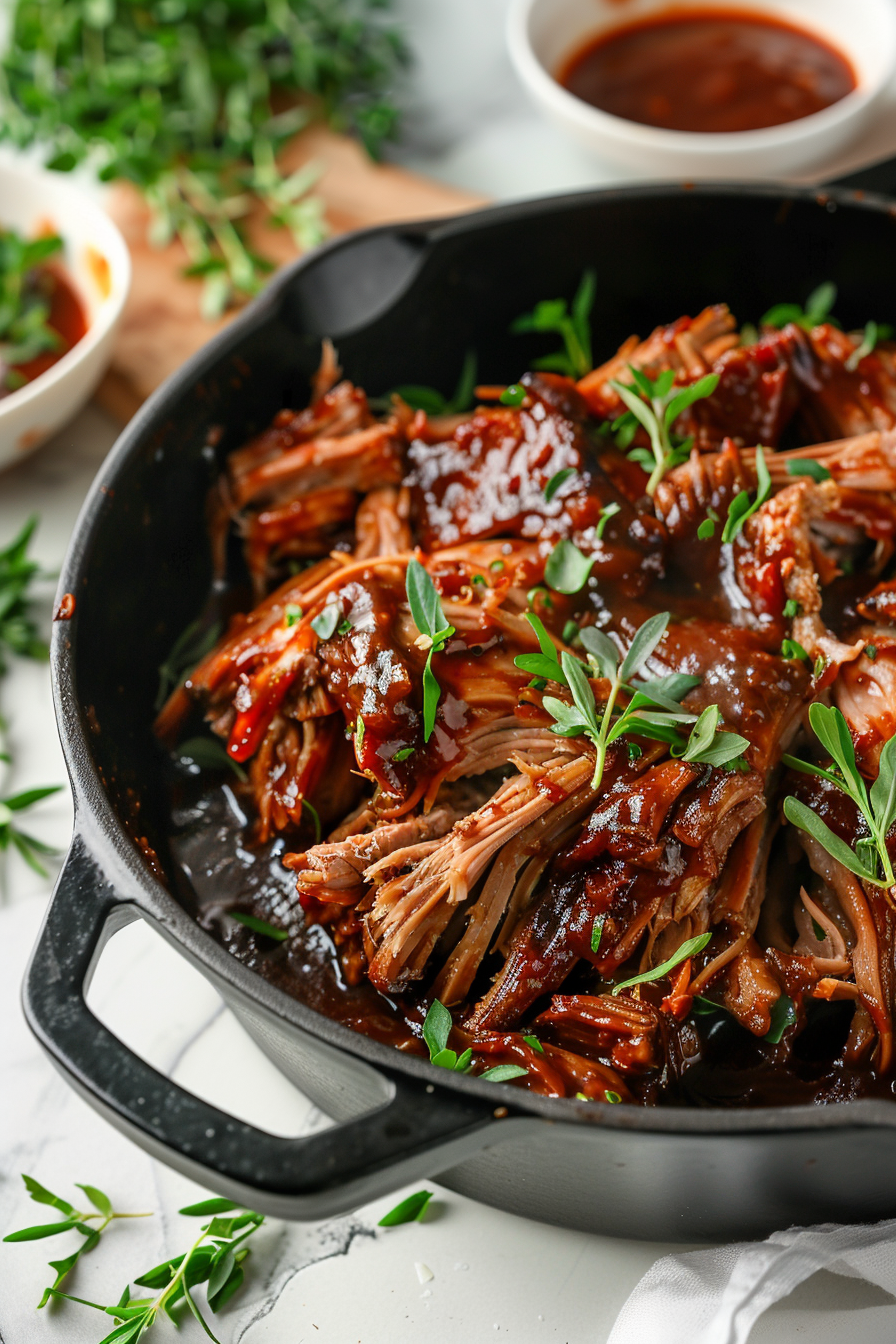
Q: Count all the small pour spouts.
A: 1